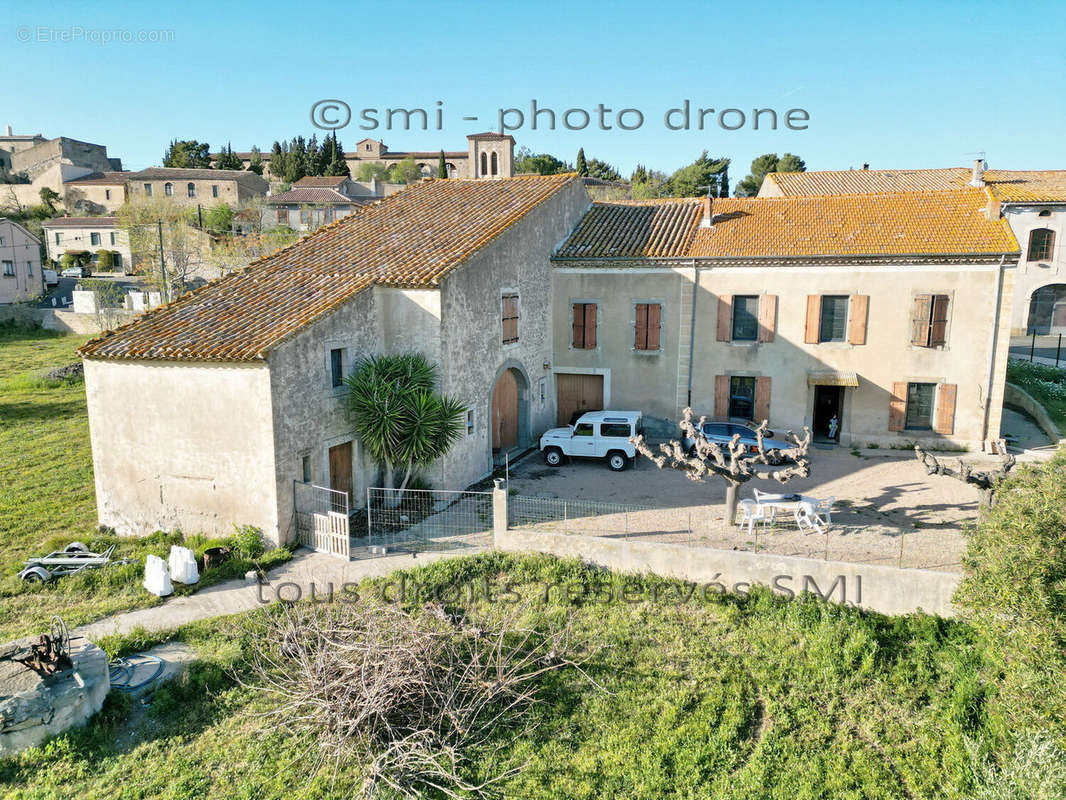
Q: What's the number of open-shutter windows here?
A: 4